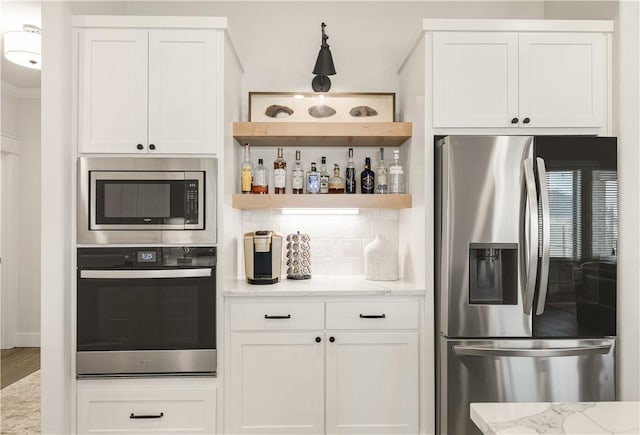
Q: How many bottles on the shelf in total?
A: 11